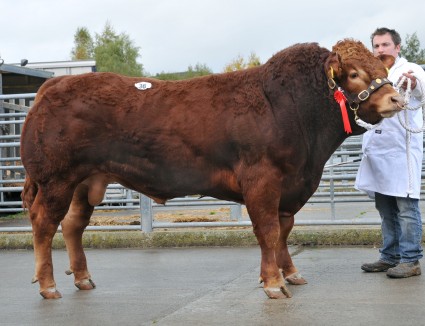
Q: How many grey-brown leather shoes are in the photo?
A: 2